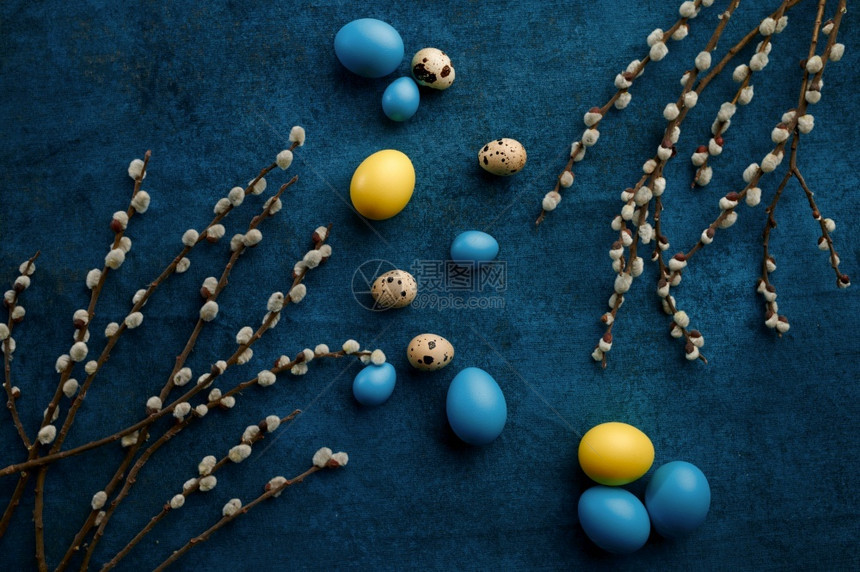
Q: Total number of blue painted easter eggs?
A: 7